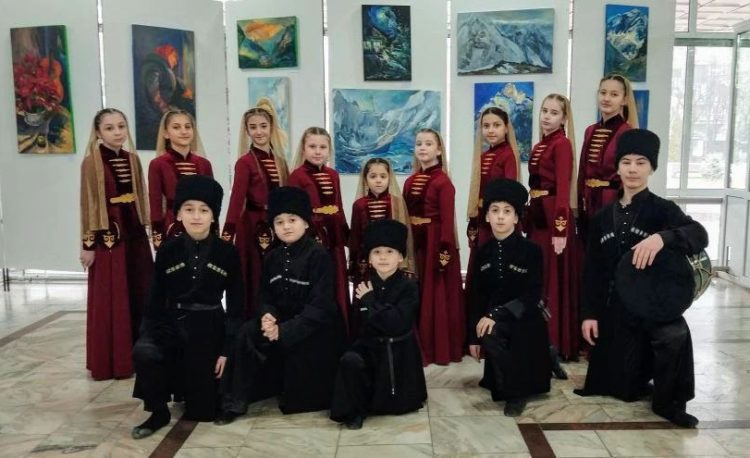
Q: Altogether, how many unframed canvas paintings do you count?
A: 10